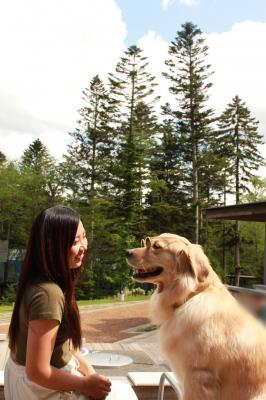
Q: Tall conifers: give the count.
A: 4